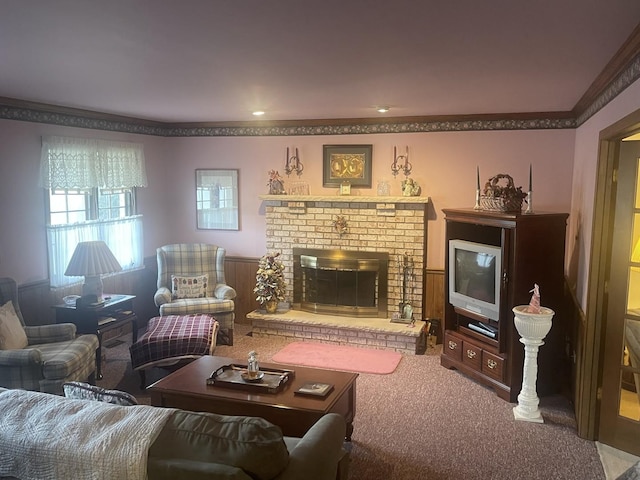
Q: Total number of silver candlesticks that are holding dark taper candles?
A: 2